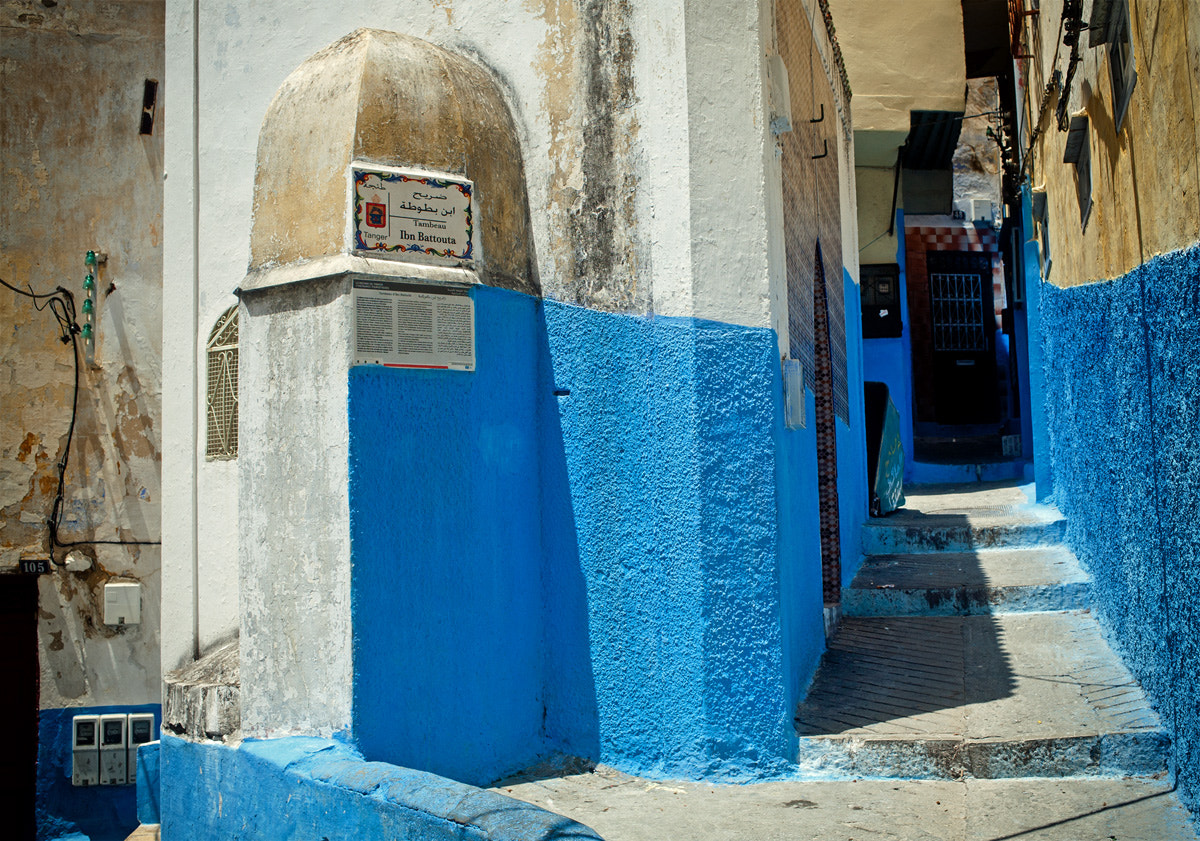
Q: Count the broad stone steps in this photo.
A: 3